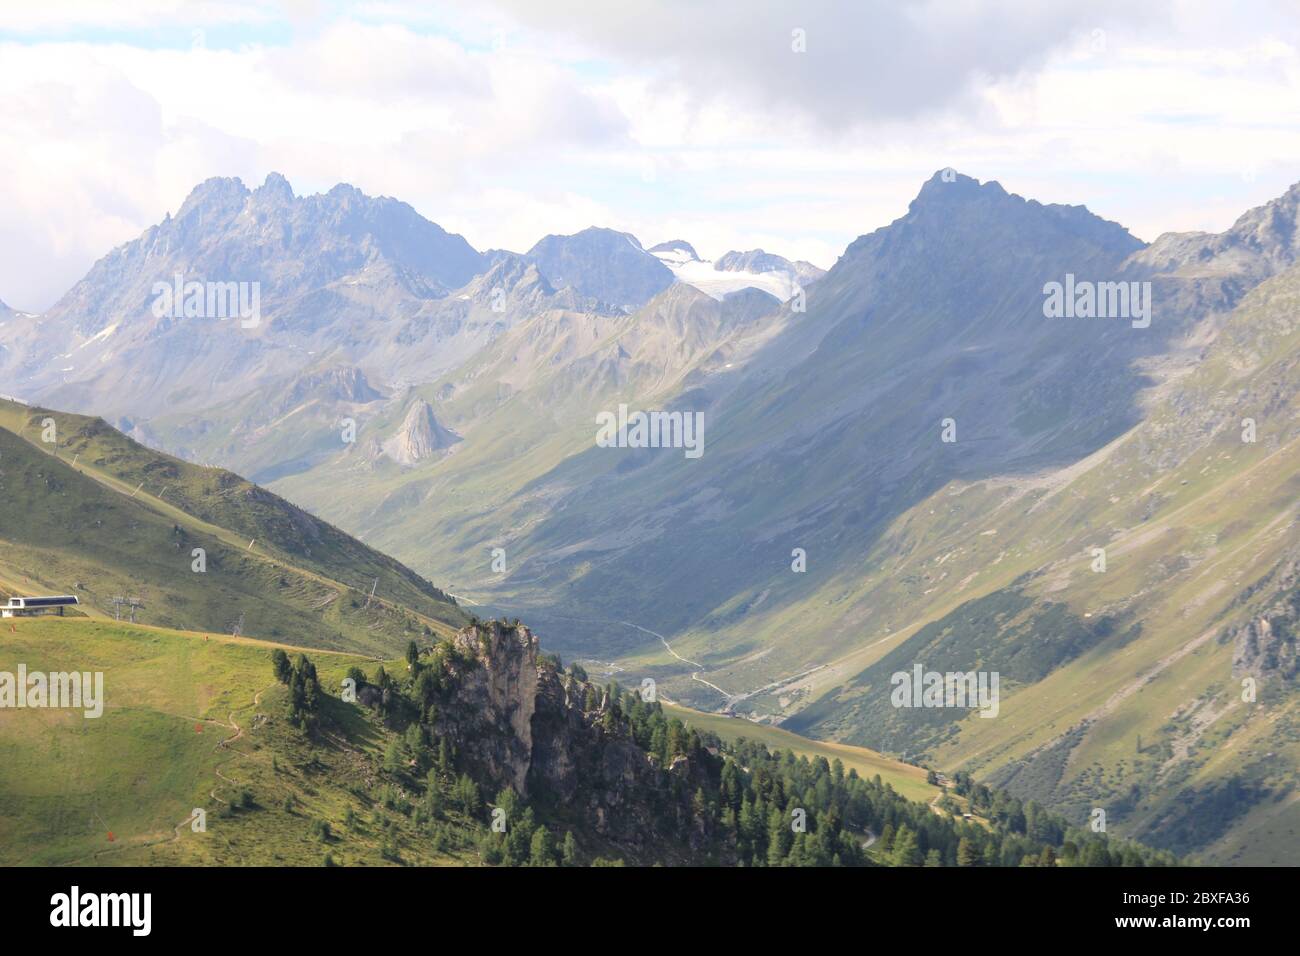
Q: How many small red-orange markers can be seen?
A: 4